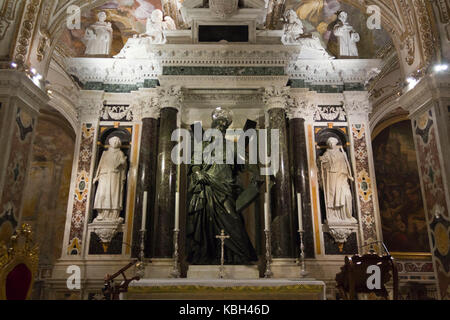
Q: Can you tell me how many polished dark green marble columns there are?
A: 4